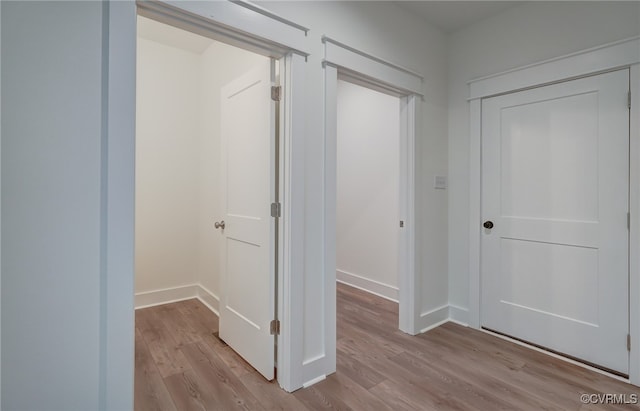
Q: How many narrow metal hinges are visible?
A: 6